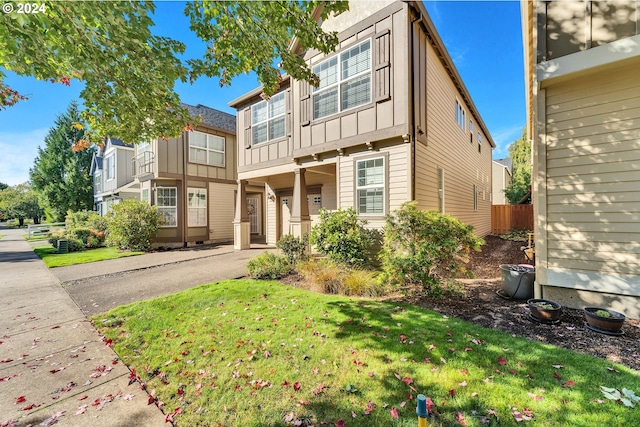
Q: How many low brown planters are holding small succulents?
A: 2